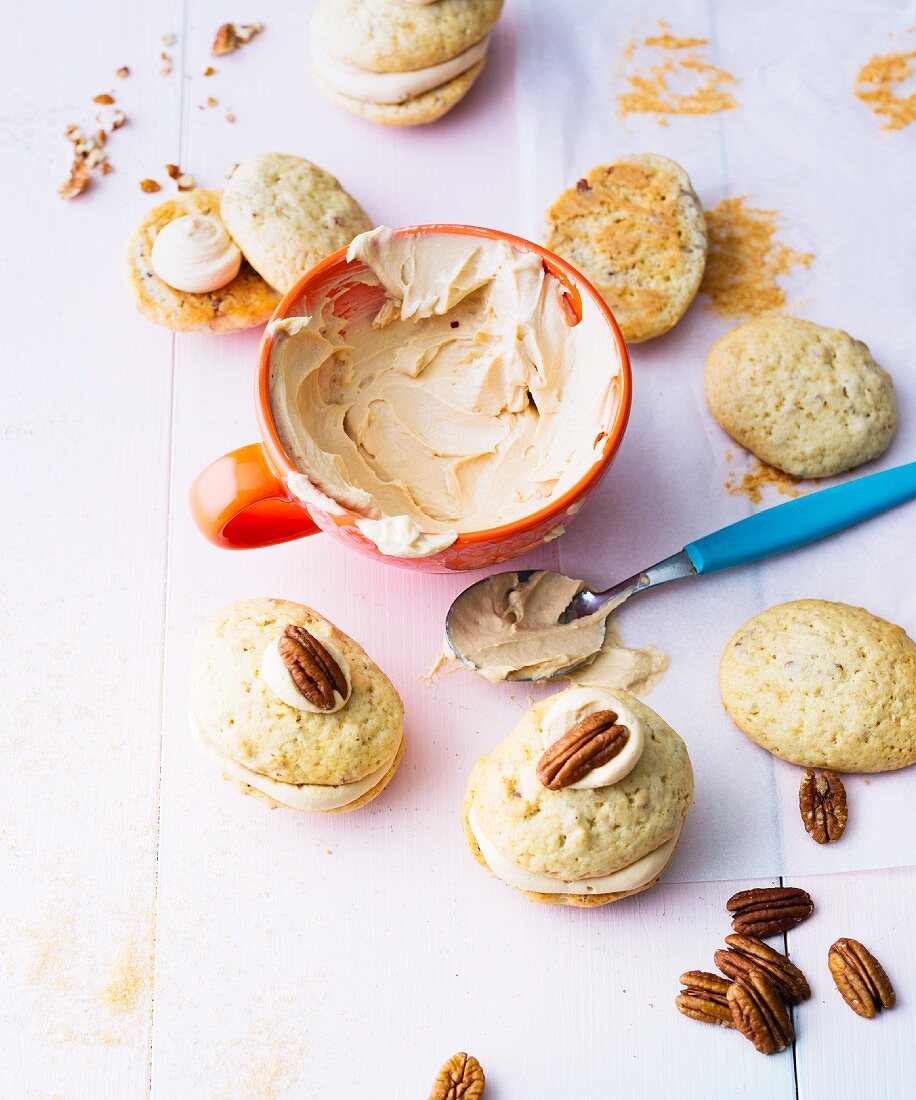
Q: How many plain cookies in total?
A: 4